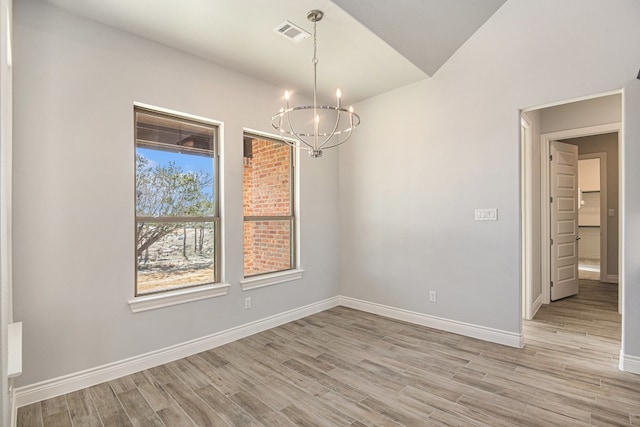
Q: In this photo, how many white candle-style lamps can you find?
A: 5